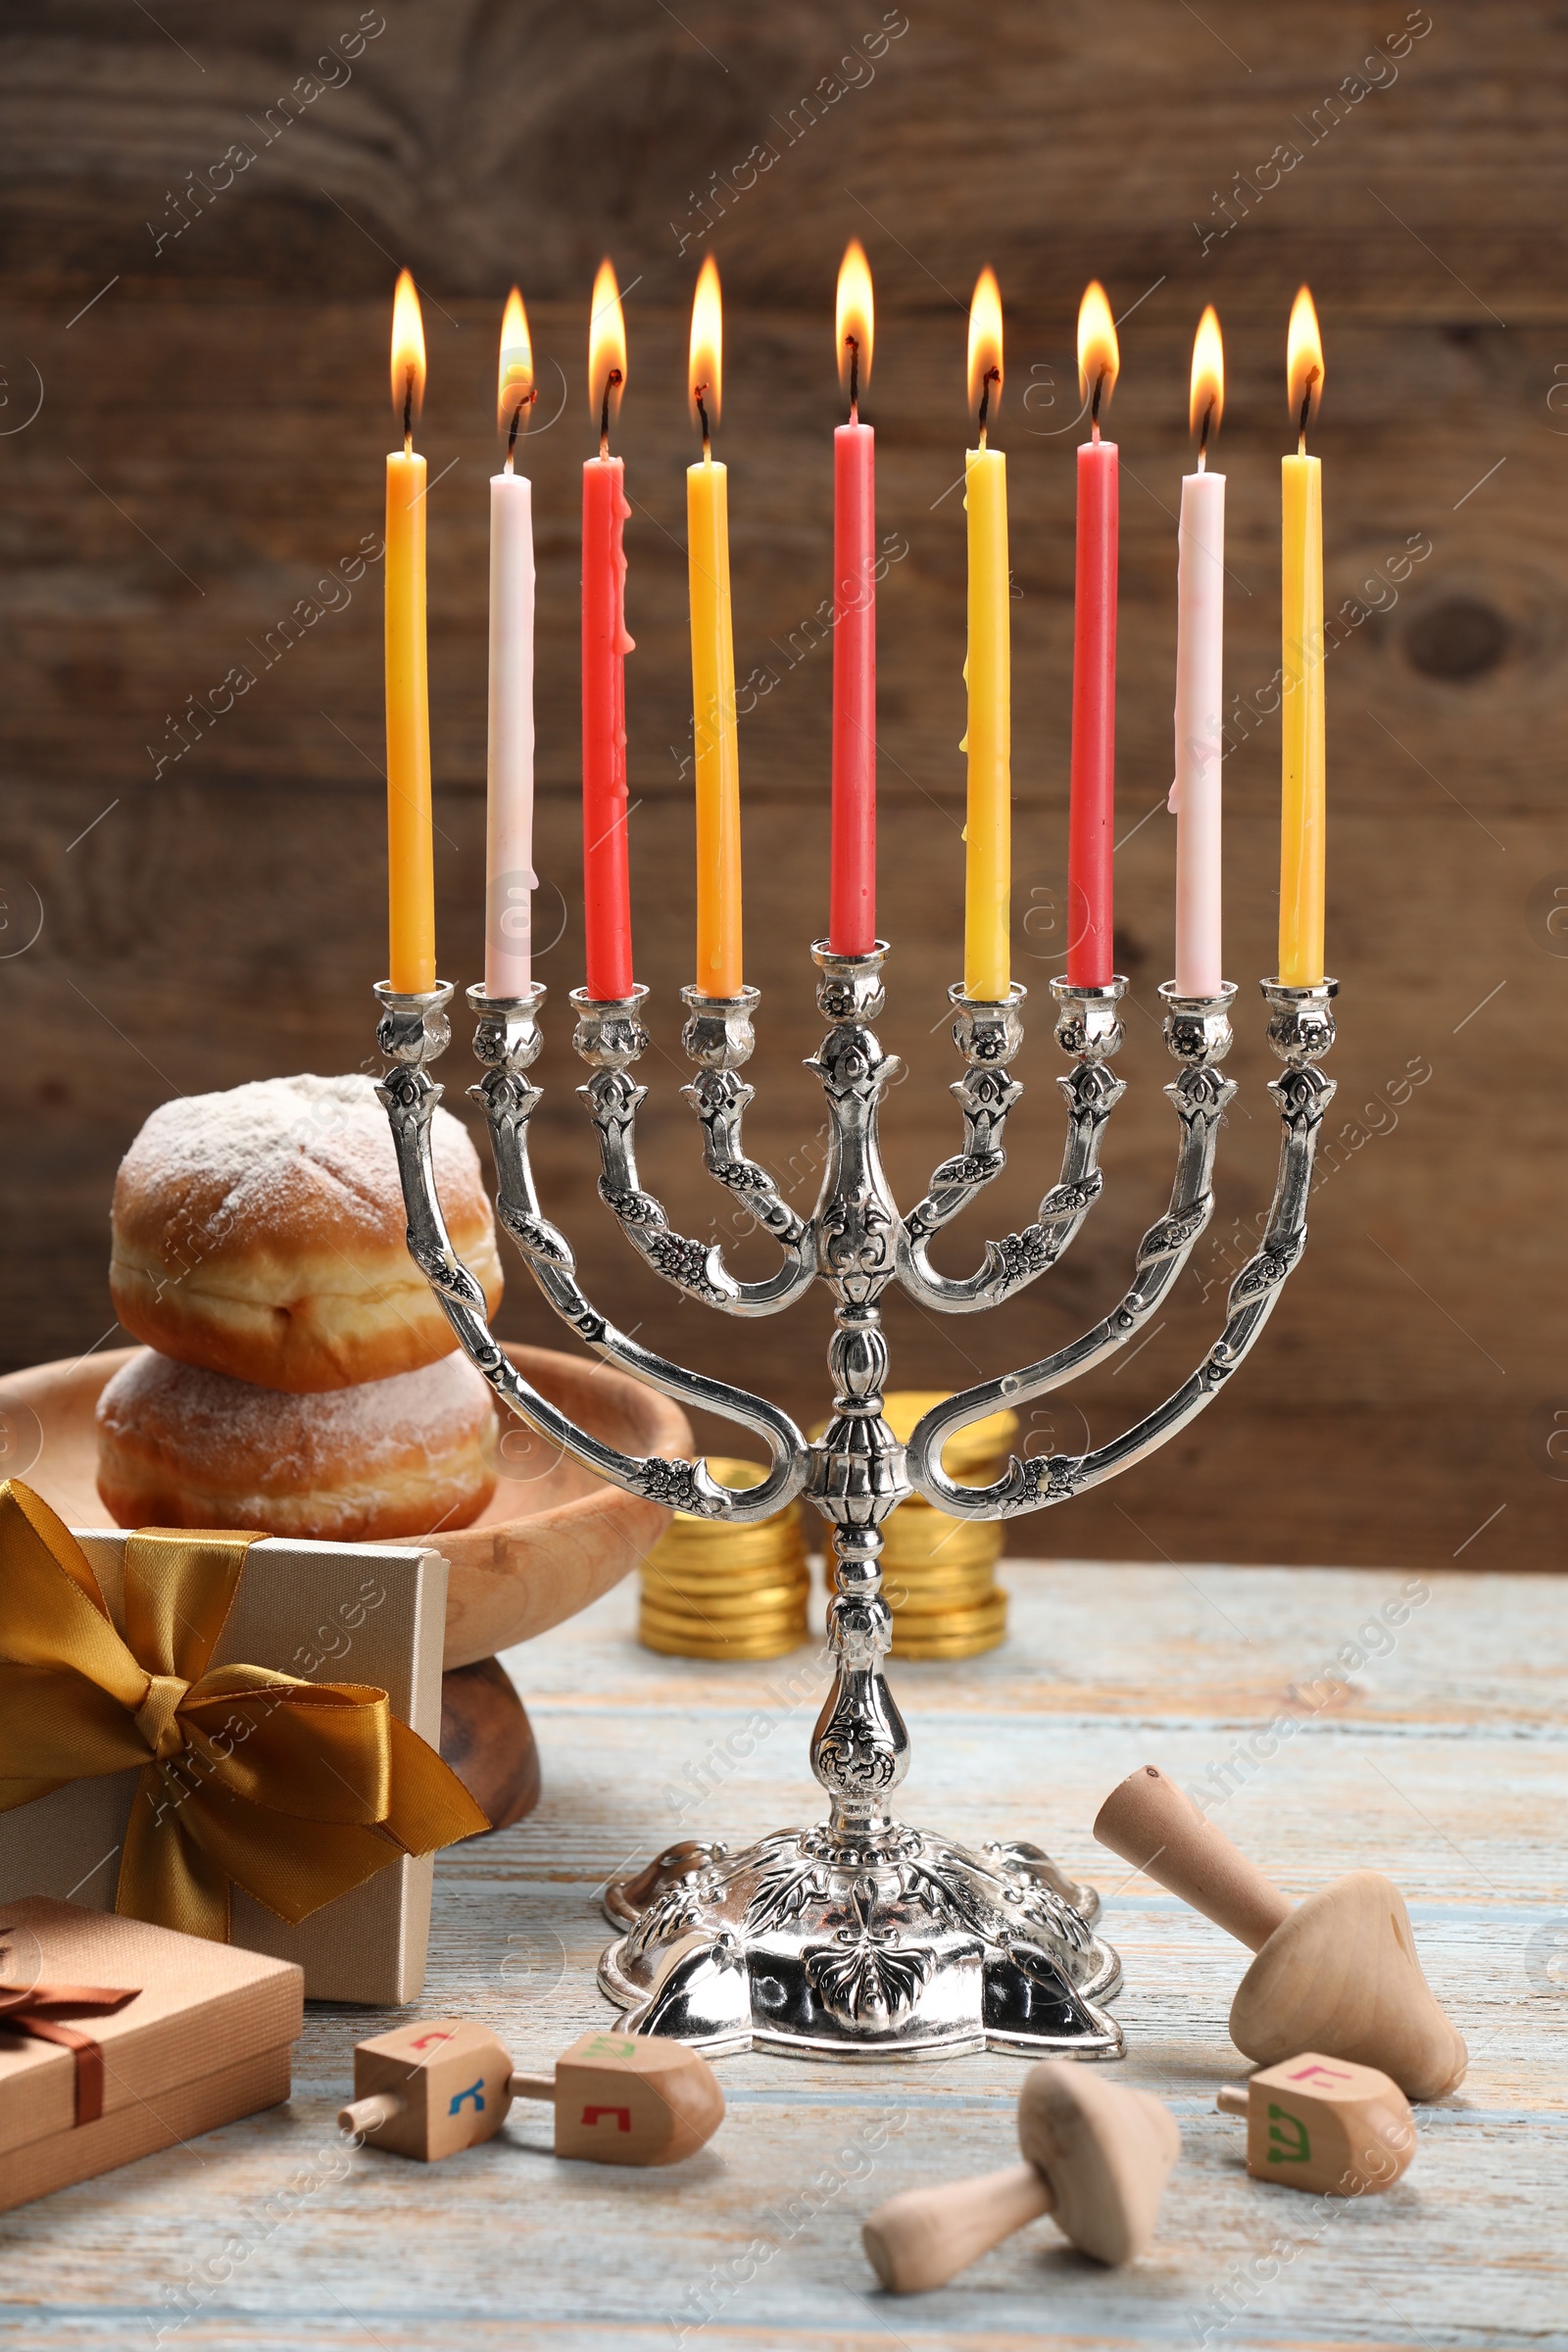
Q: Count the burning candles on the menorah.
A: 9